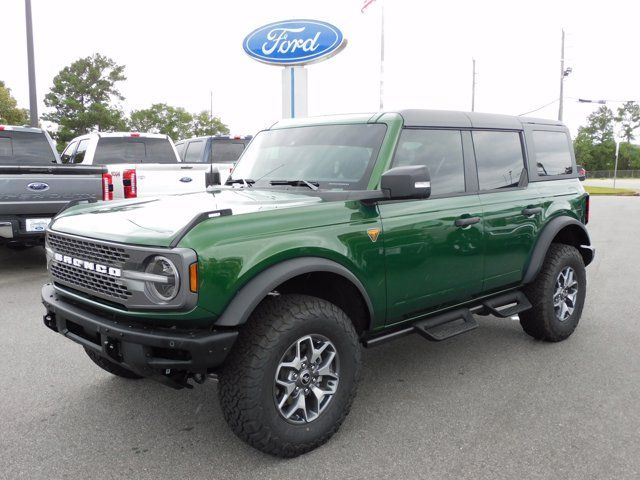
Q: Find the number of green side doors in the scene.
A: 2